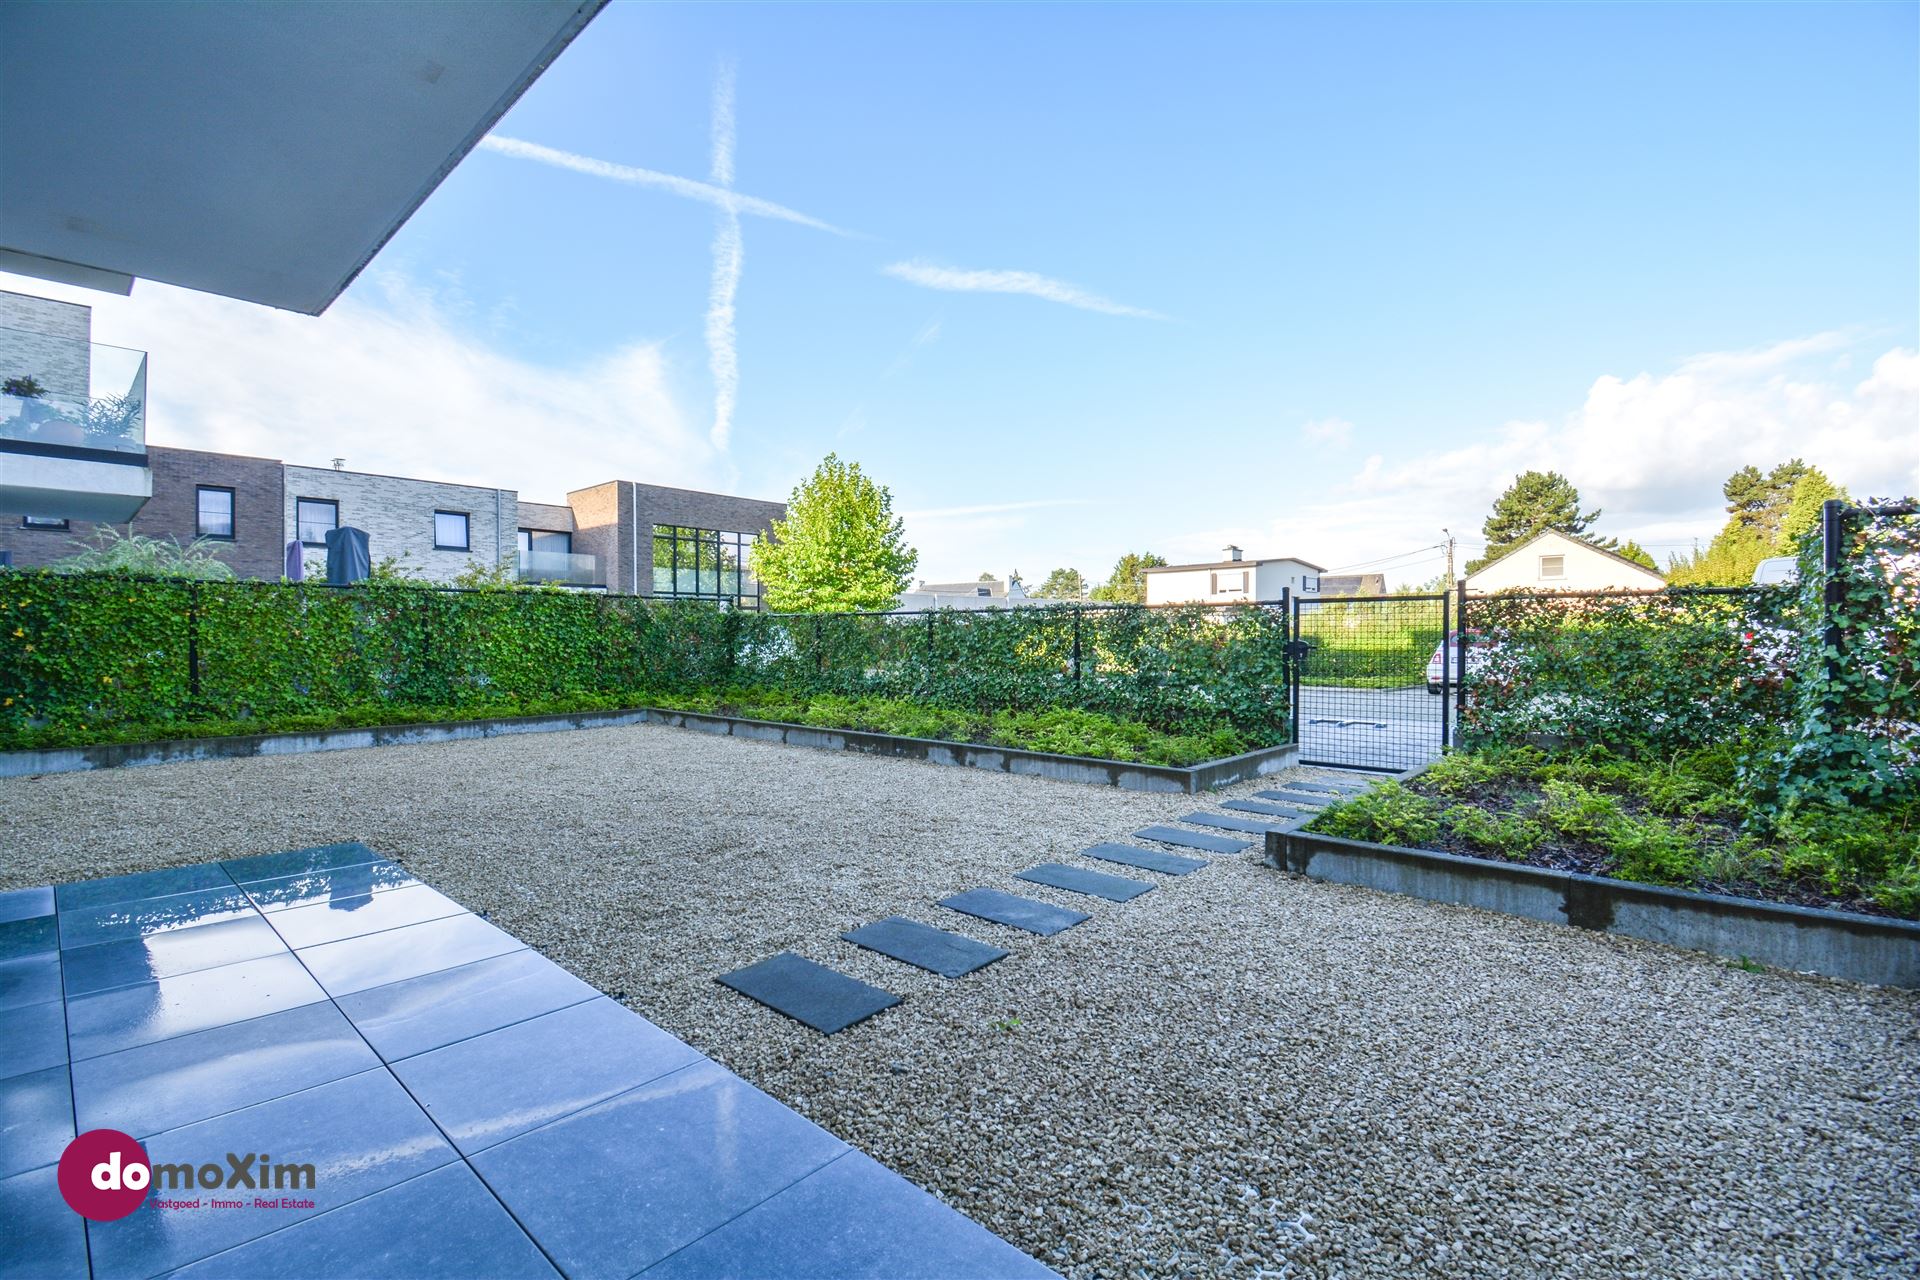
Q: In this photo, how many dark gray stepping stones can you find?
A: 11